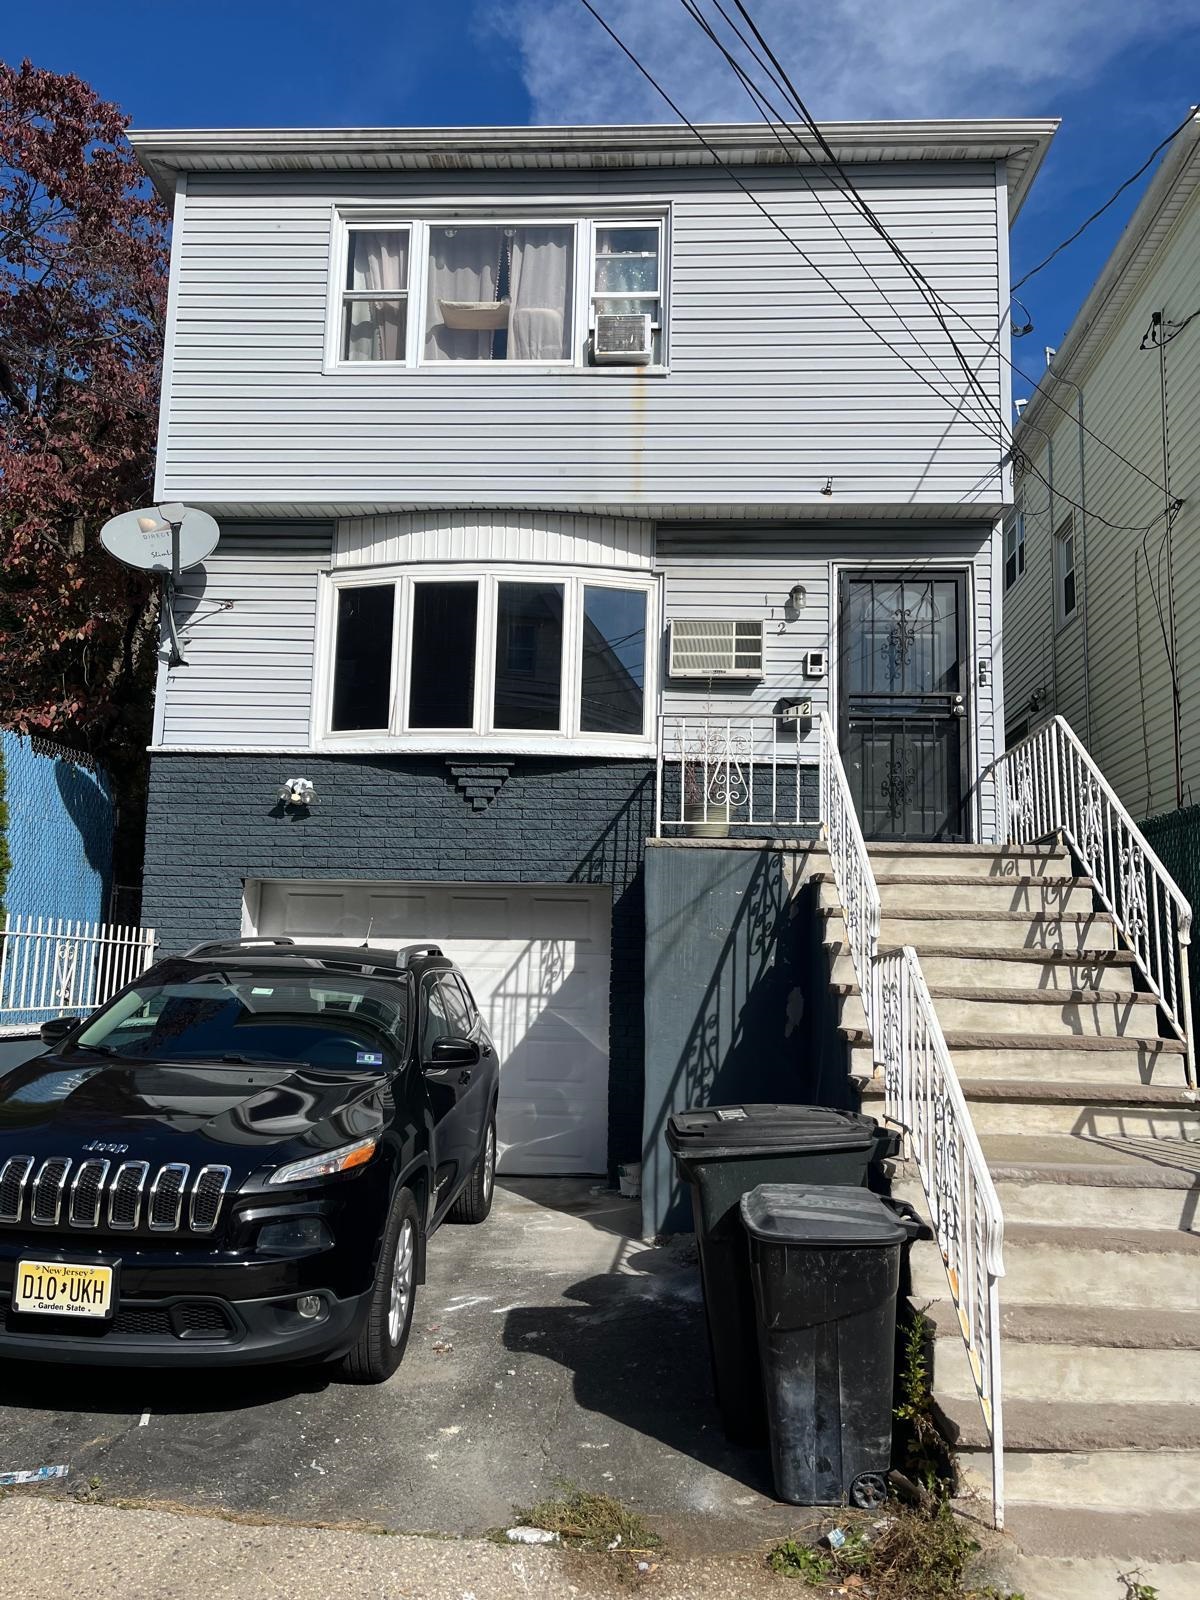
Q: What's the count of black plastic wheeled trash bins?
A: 2